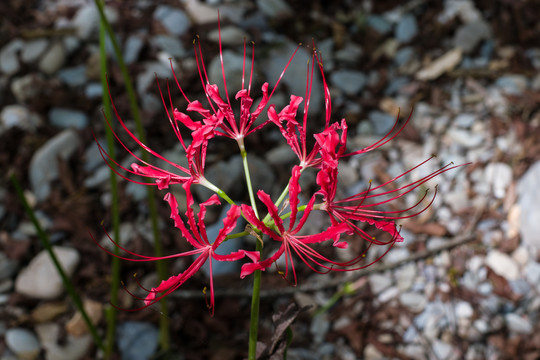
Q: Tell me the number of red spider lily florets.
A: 6